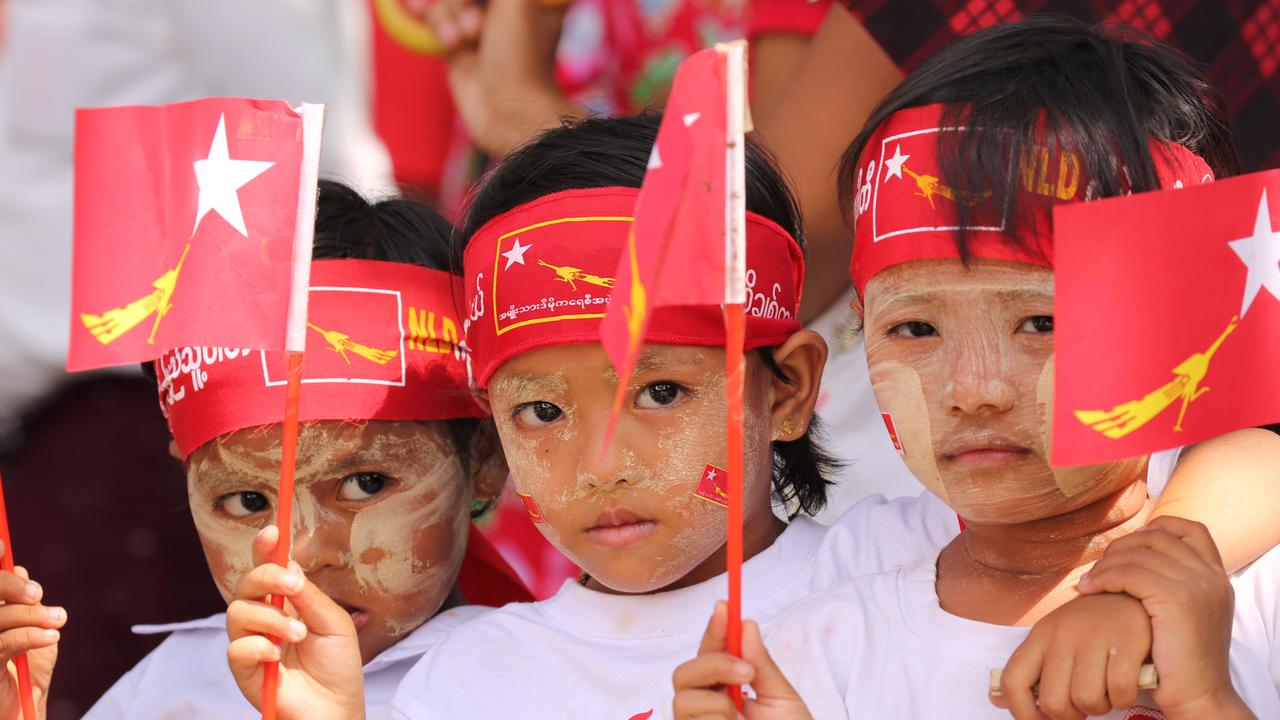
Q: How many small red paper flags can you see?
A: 3